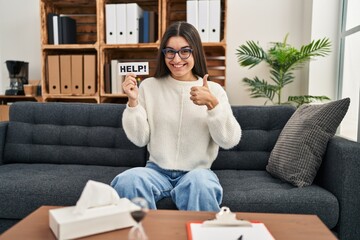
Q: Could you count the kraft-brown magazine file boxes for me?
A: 4